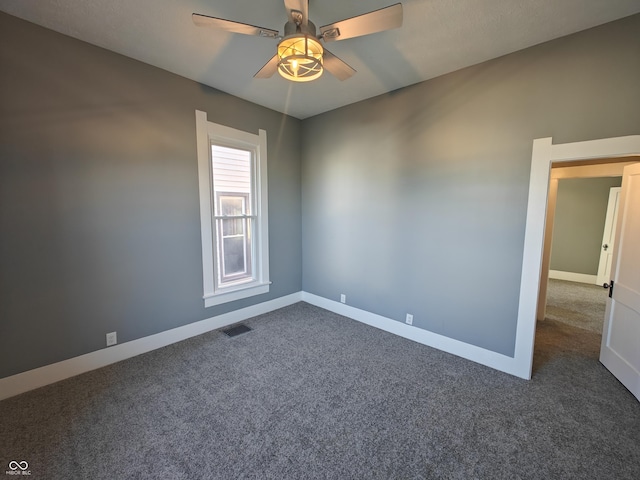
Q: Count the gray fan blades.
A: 5